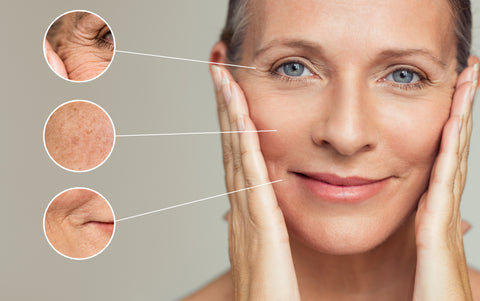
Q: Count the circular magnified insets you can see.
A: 3